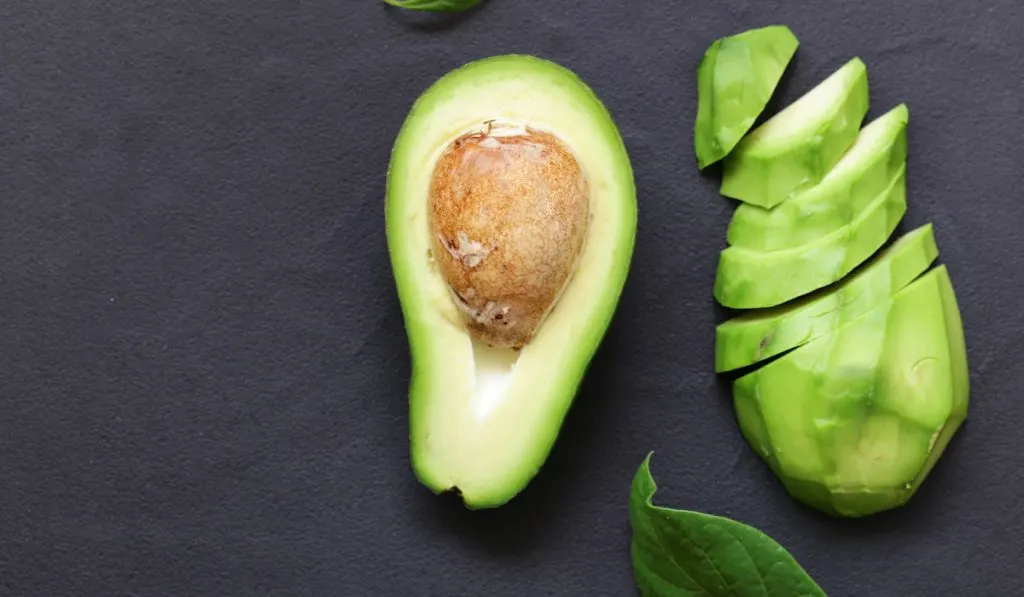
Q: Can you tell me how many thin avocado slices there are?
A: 5